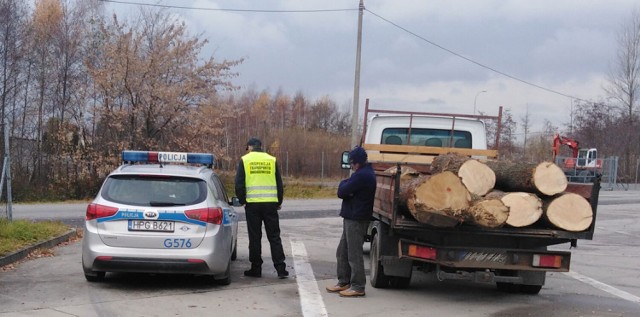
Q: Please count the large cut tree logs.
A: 6